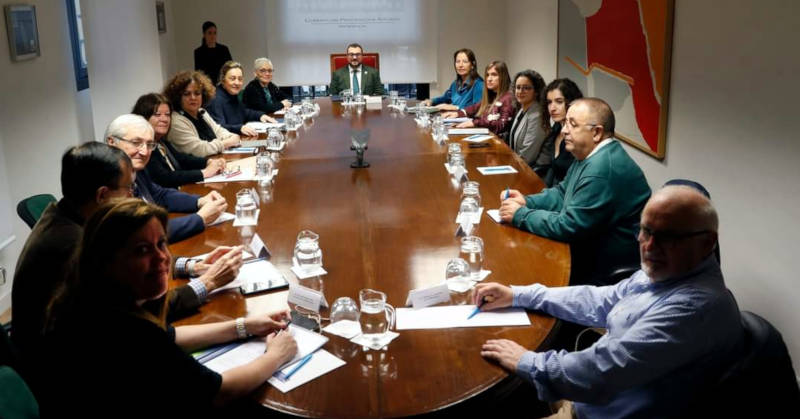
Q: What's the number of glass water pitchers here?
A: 14